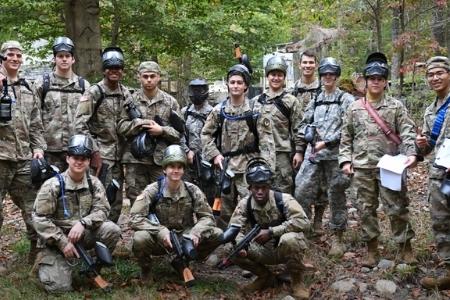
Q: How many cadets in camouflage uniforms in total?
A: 14